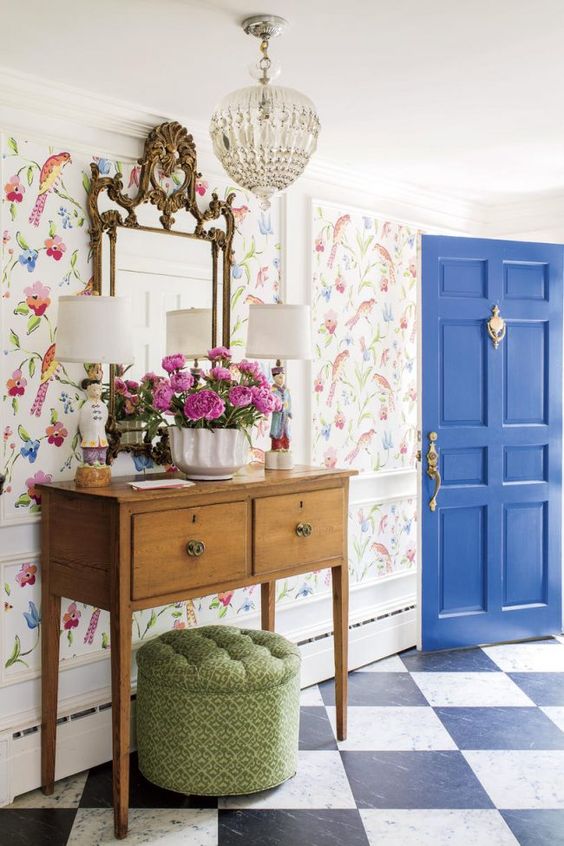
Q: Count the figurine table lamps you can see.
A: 2